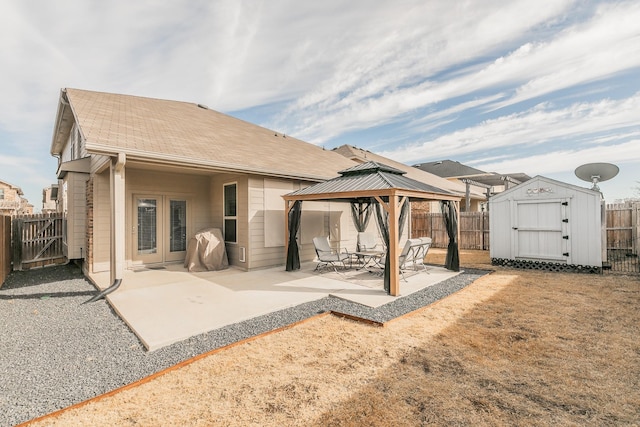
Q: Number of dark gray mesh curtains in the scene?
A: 4